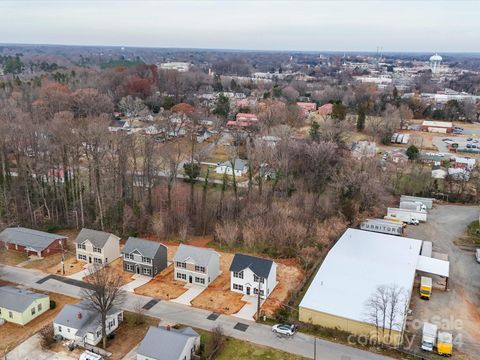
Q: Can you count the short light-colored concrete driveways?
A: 4